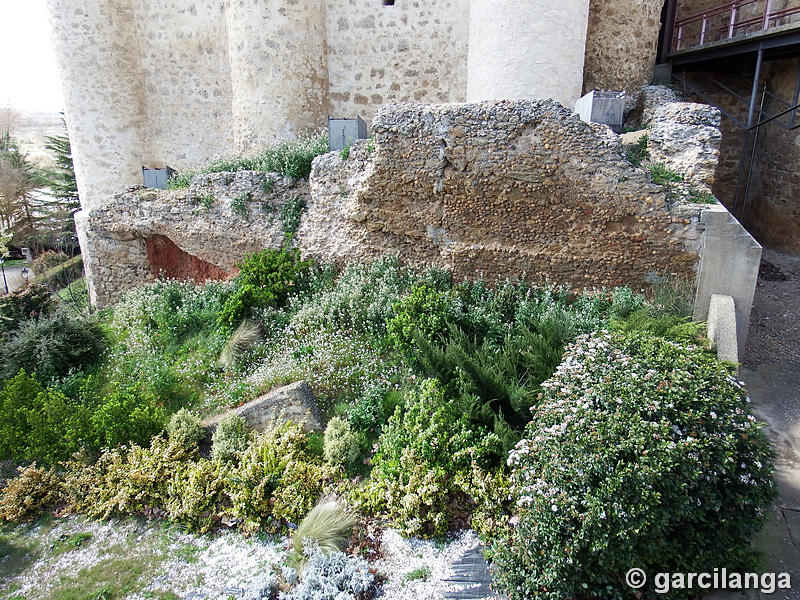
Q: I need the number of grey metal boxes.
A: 3